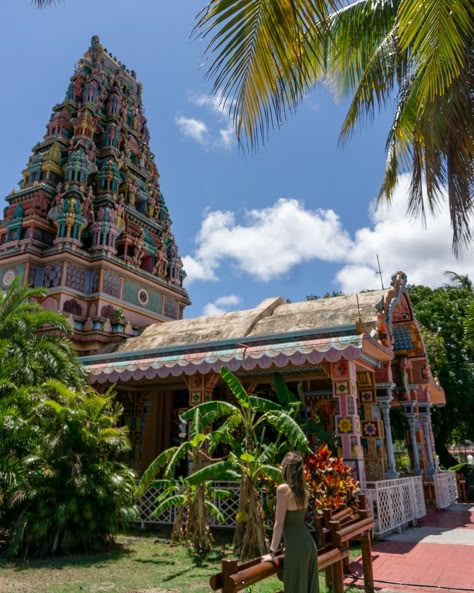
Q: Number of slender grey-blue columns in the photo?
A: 3